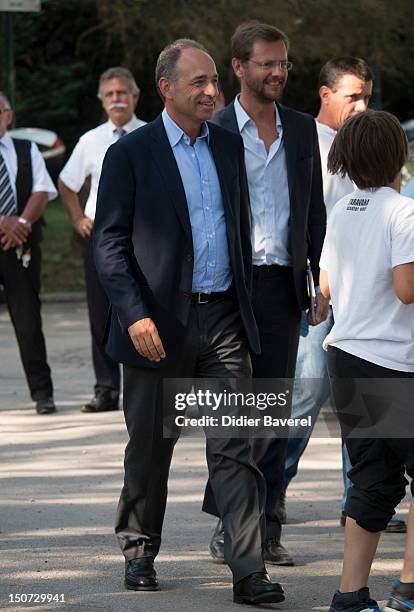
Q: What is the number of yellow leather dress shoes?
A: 0